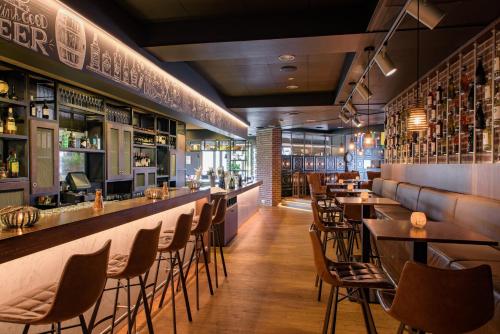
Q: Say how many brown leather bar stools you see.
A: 5